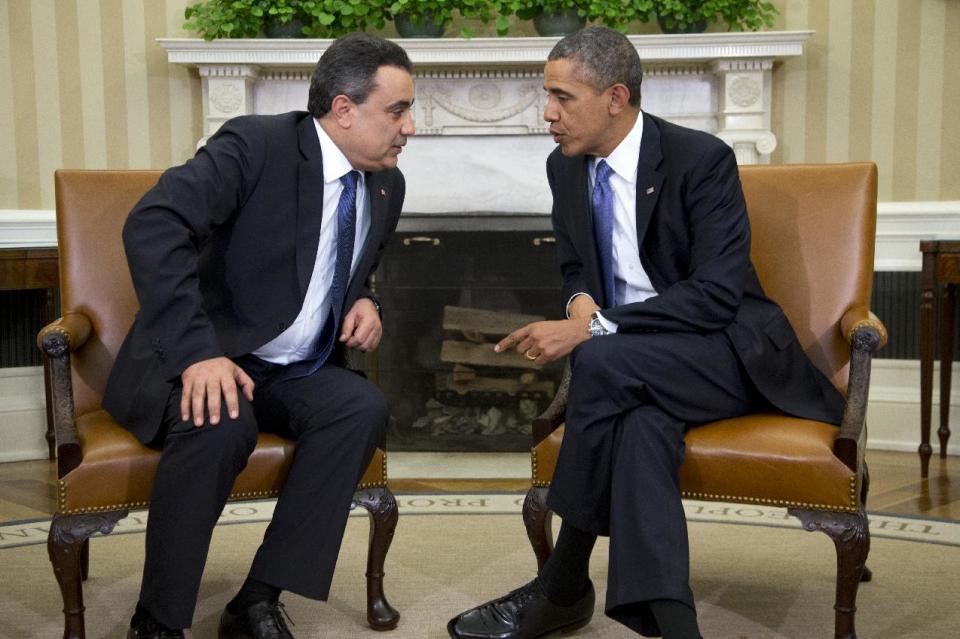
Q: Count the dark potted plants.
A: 4